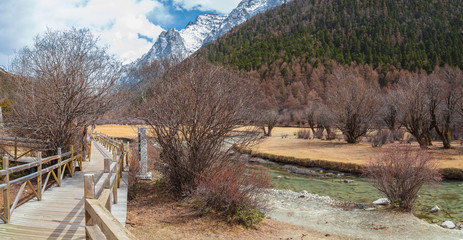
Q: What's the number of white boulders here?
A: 3